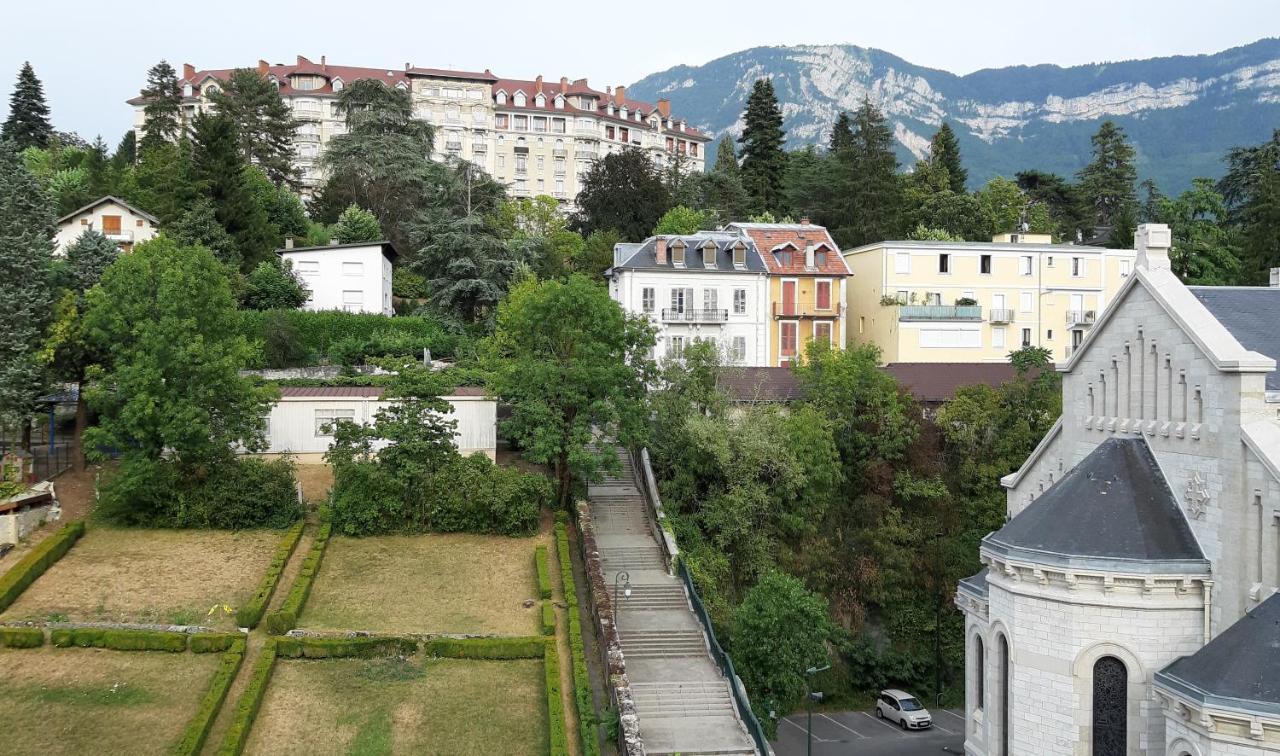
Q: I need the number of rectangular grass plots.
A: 4